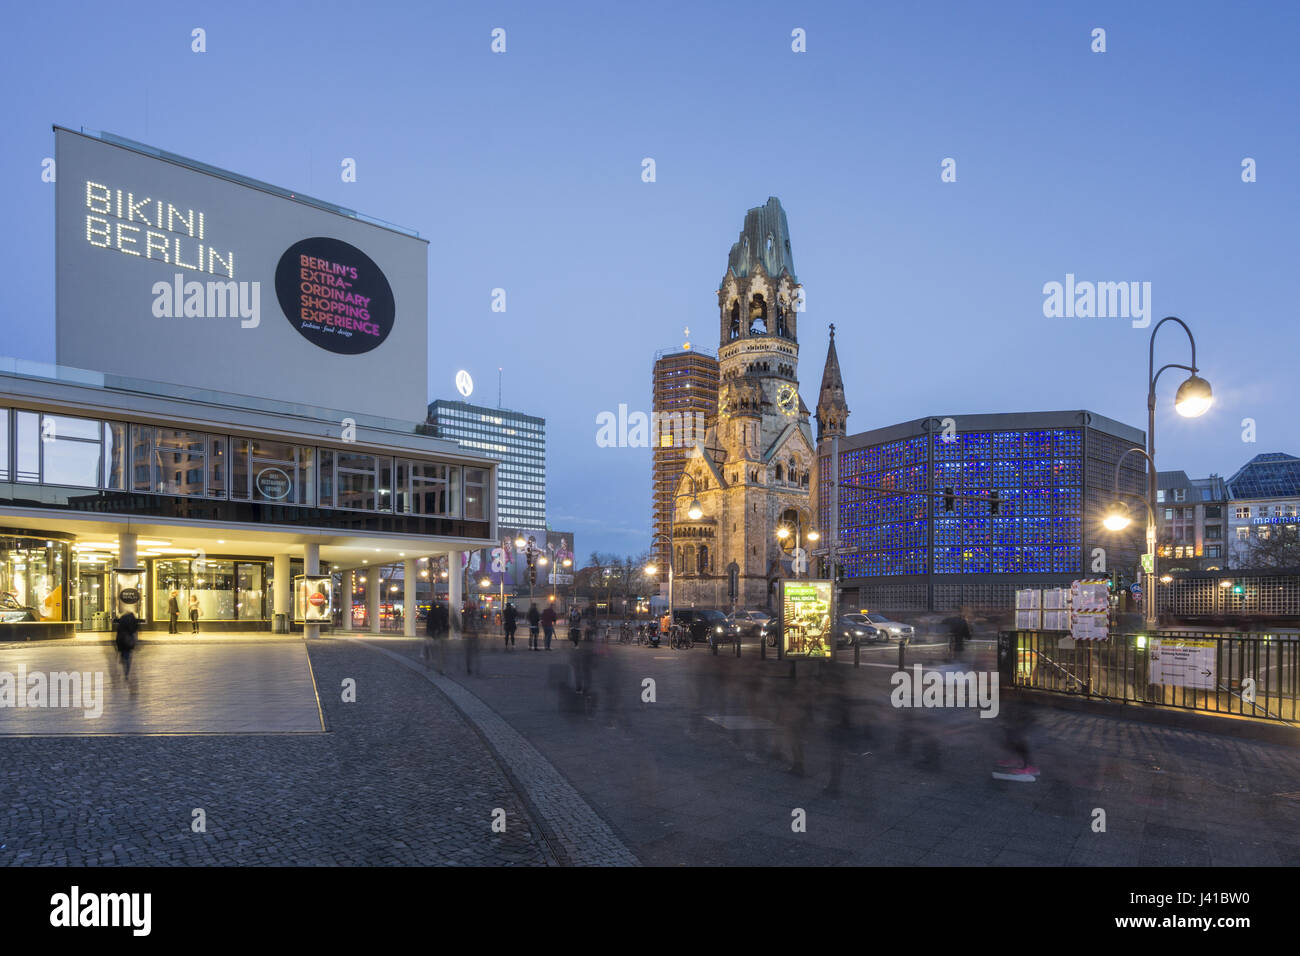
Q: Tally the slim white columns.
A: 7